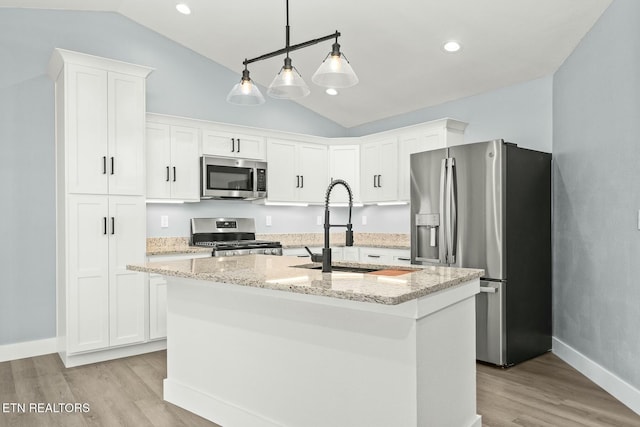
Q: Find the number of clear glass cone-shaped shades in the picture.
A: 3